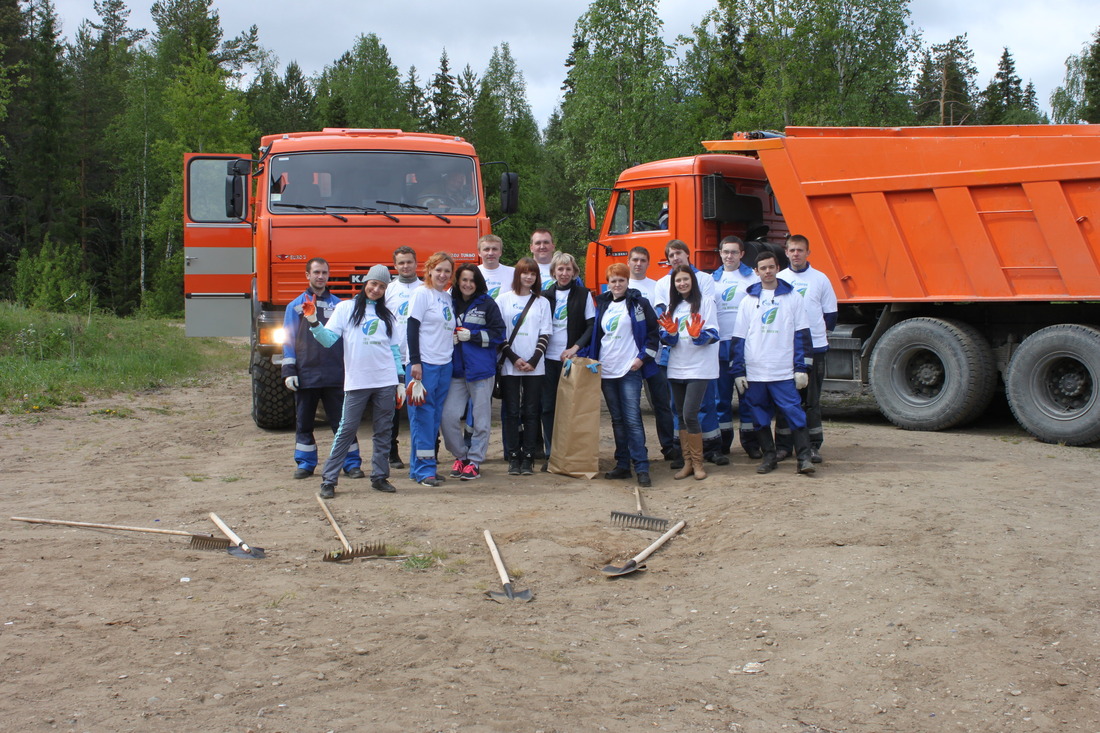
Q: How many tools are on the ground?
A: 6